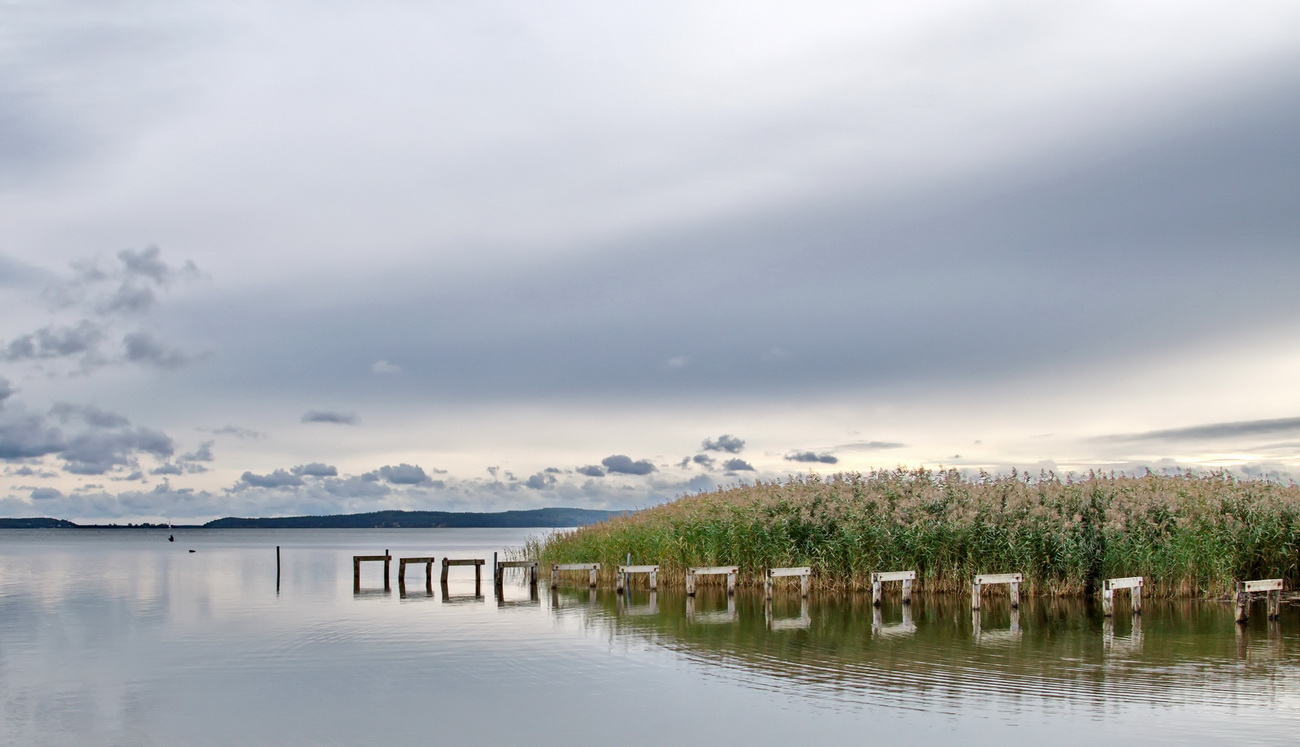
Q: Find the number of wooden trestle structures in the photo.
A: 12